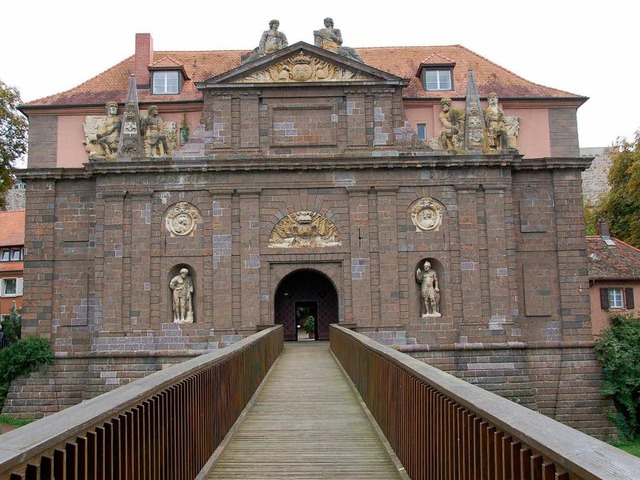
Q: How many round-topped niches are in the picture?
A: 2